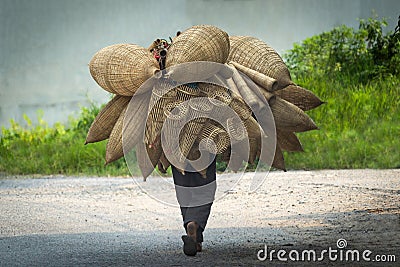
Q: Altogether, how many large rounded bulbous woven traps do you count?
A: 3